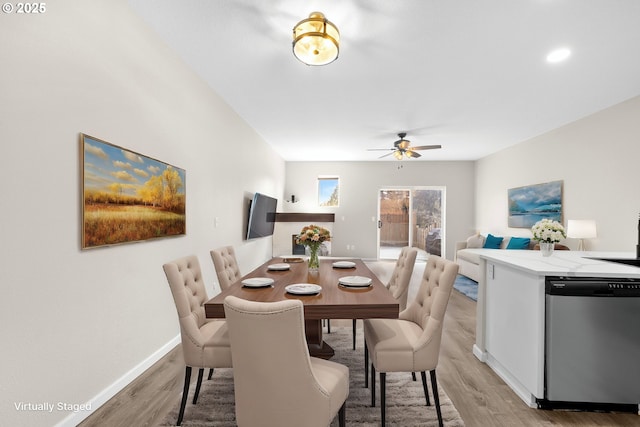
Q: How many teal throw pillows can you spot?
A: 2